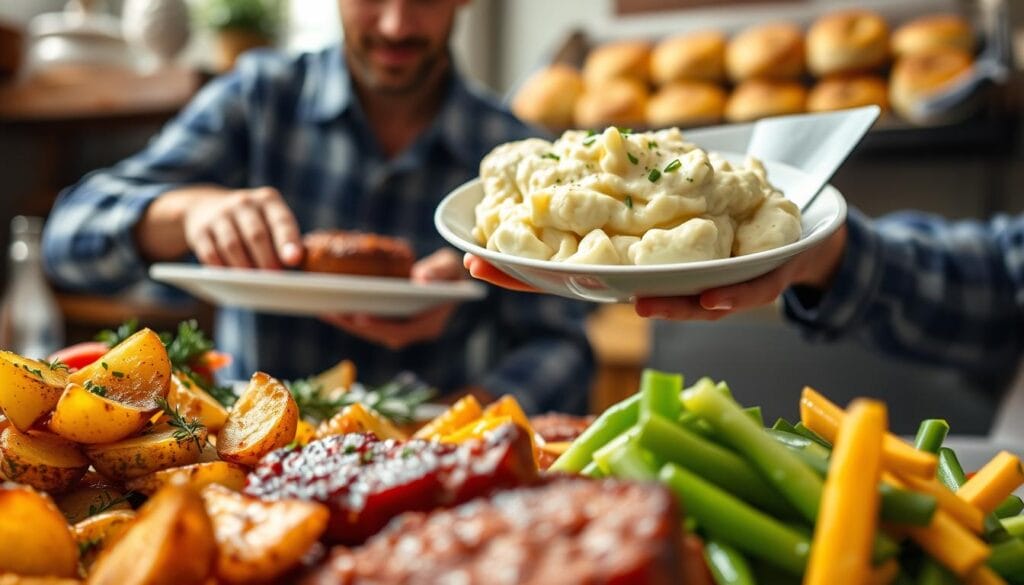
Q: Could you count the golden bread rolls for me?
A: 11